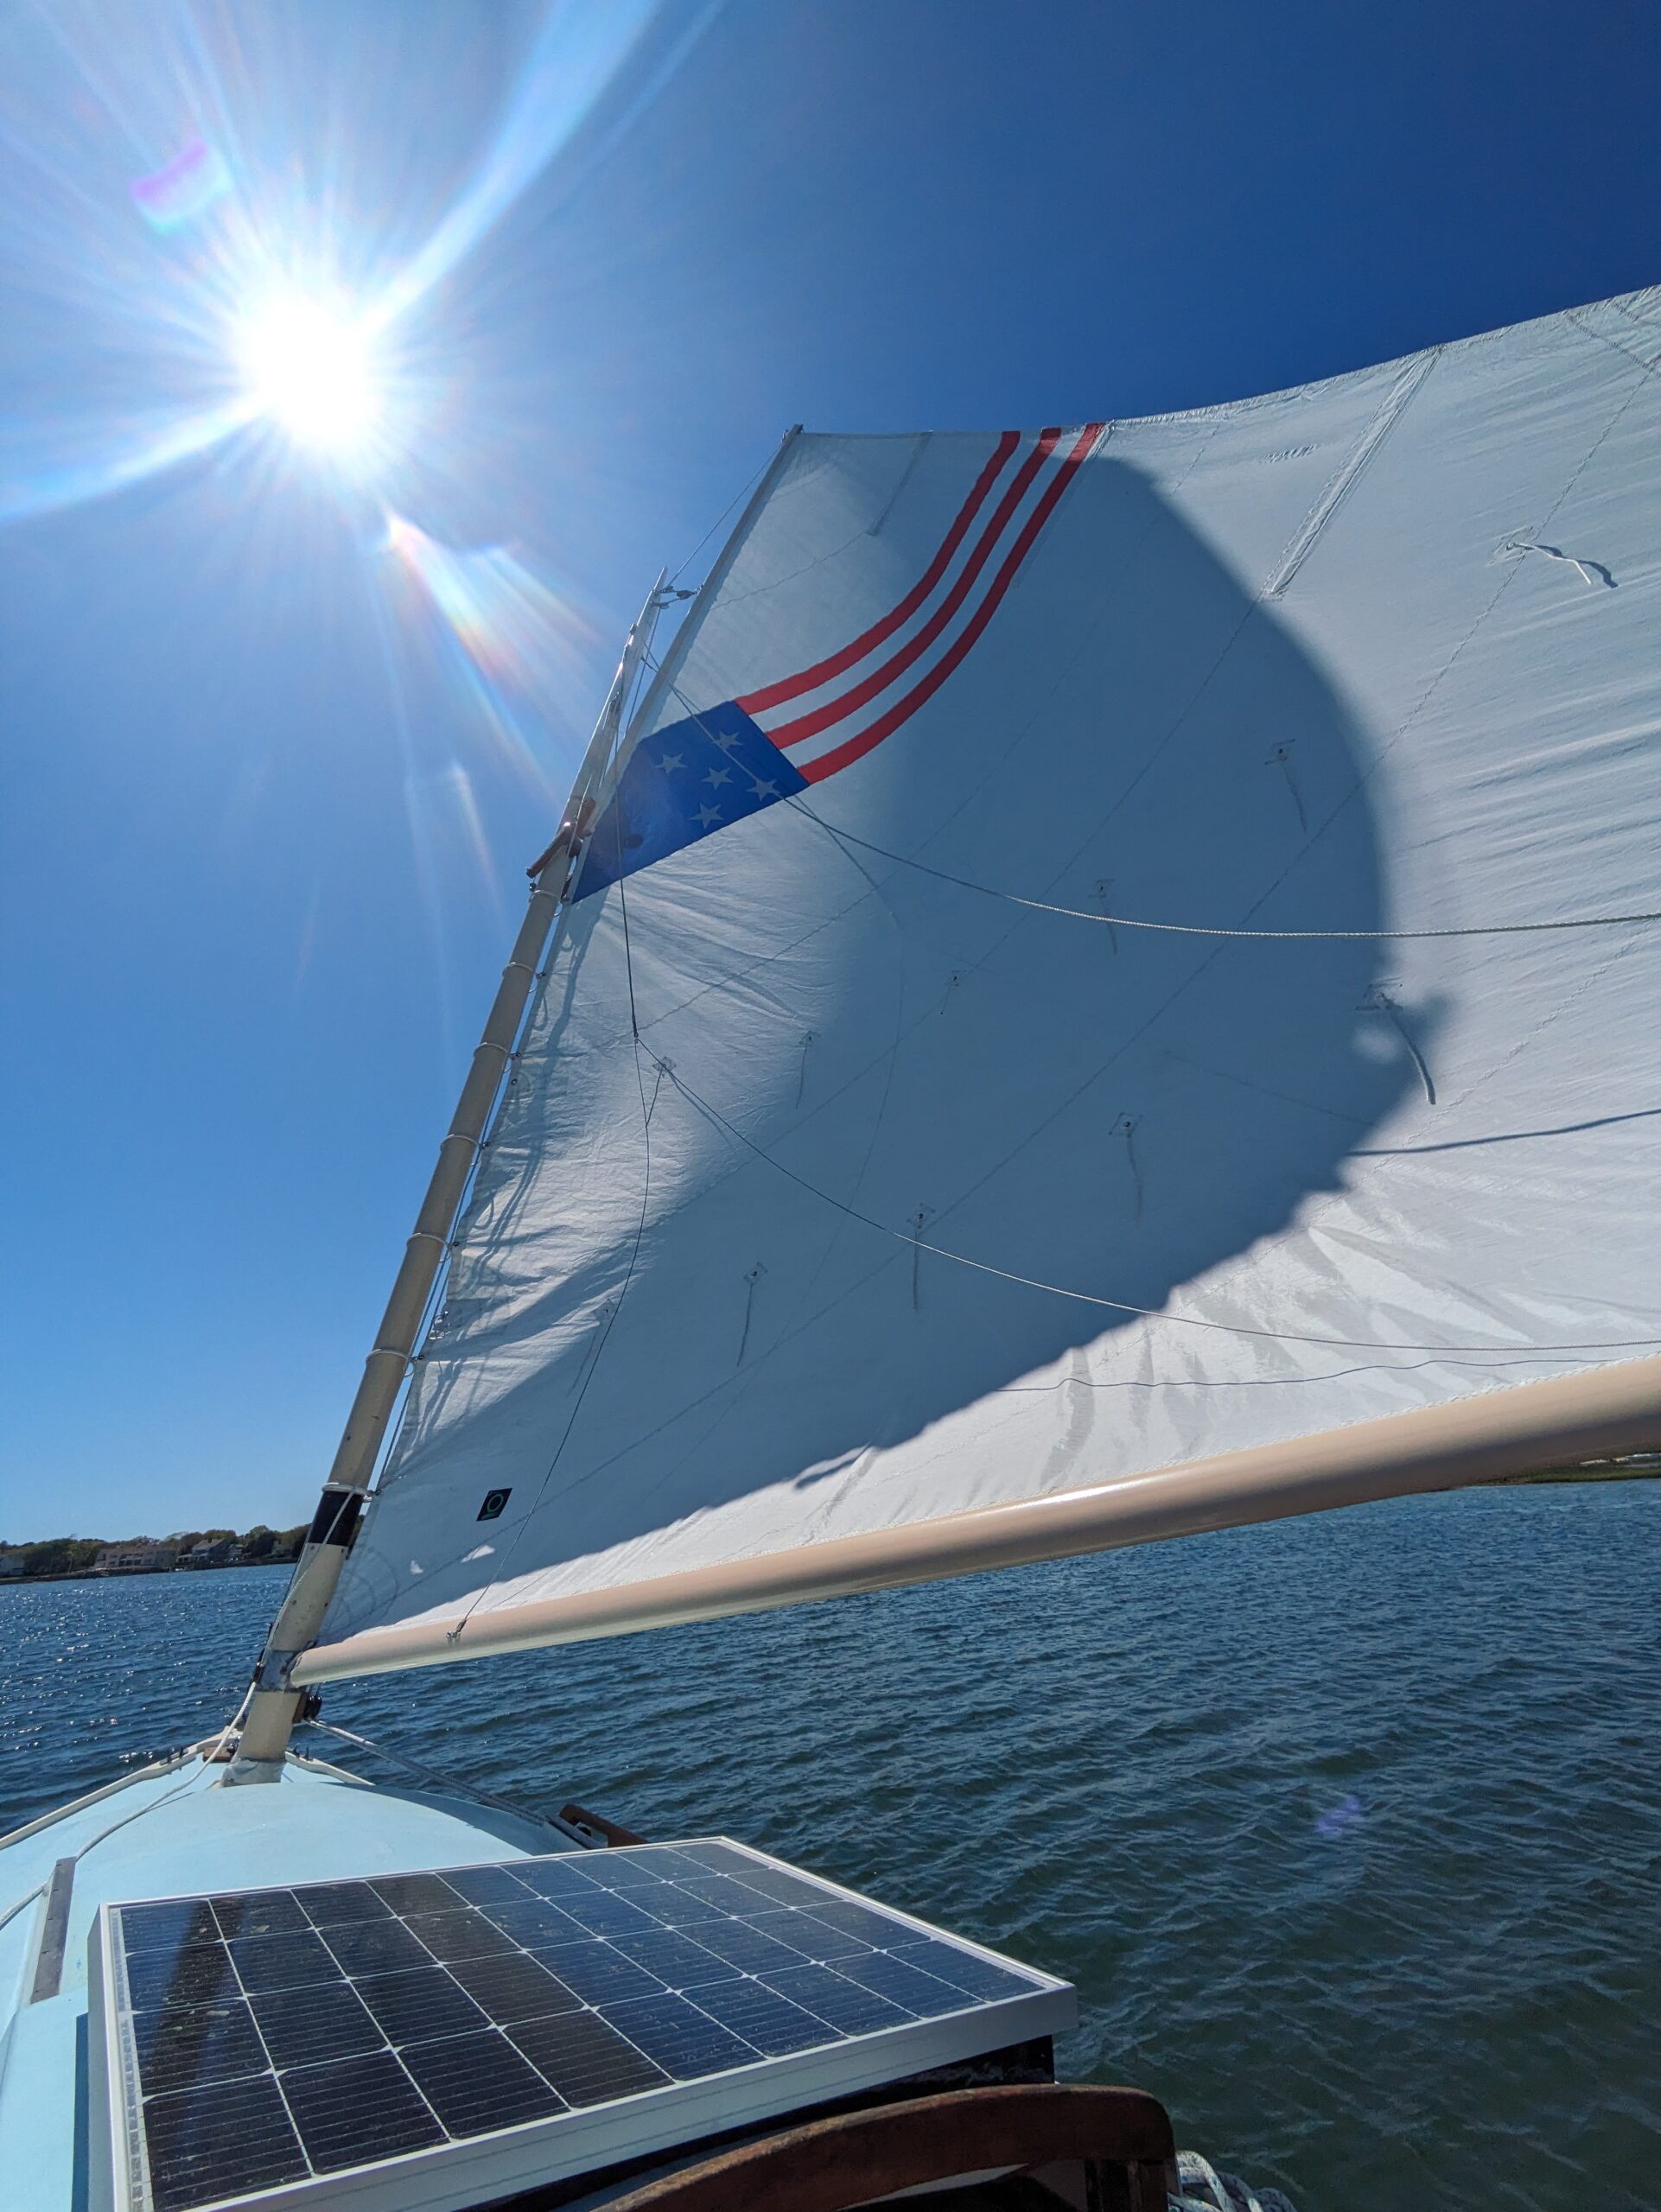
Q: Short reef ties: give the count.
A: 11